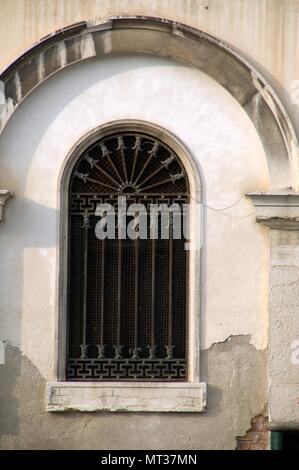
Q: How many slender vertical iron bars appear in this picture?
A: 6